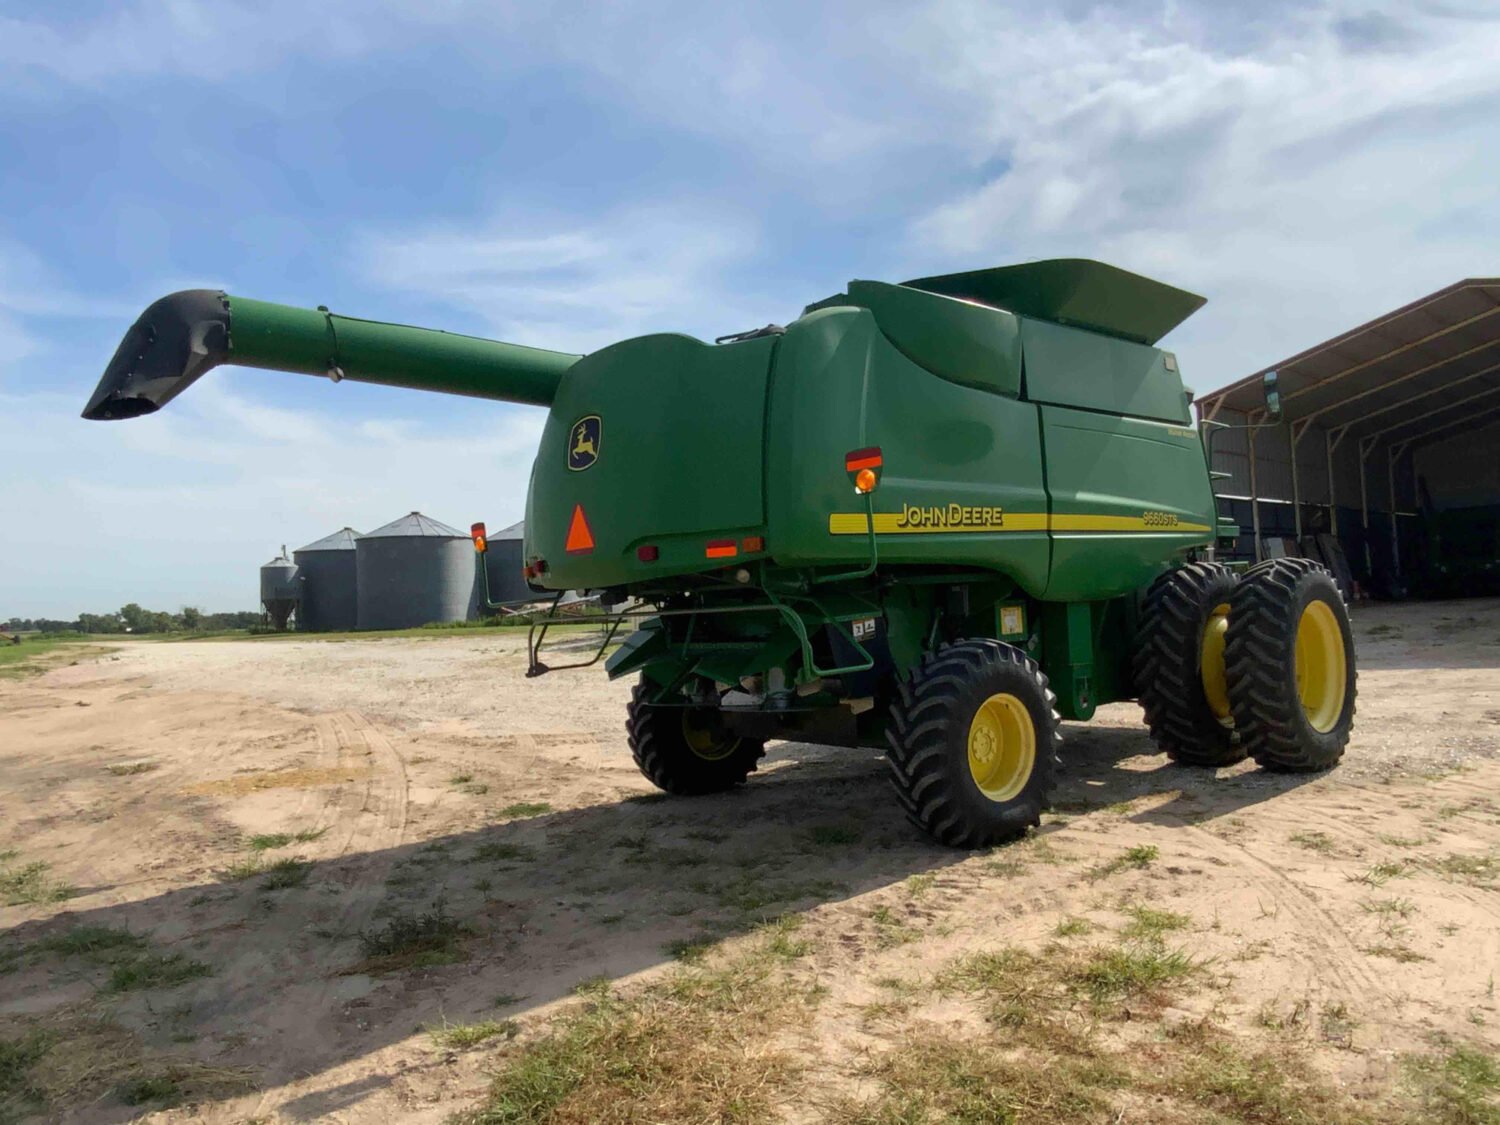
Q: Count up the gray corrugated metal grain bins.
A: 4